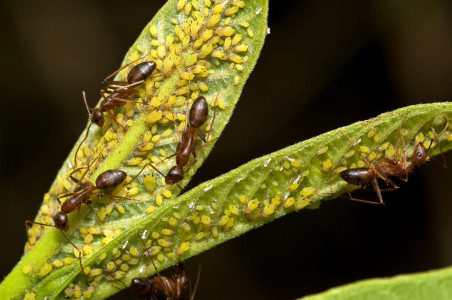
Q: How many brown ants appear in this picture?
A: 5